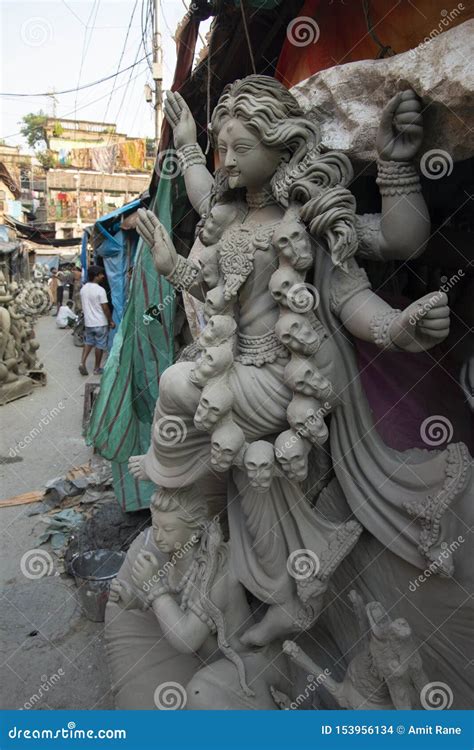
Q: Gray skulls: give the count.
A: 14